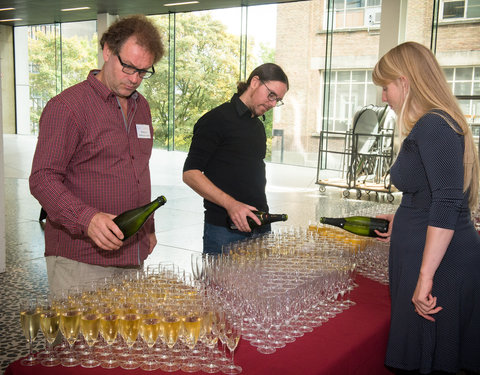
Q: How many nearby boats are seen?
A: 0